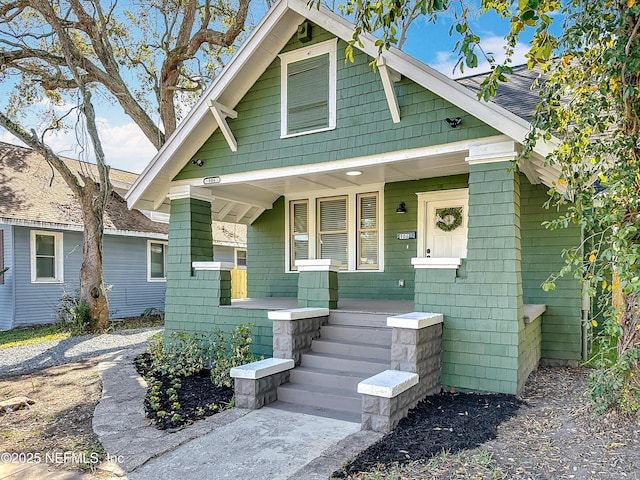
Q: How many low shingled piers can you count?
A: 3